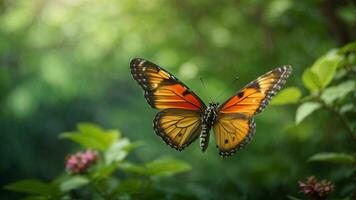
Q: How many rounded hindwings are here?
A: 2